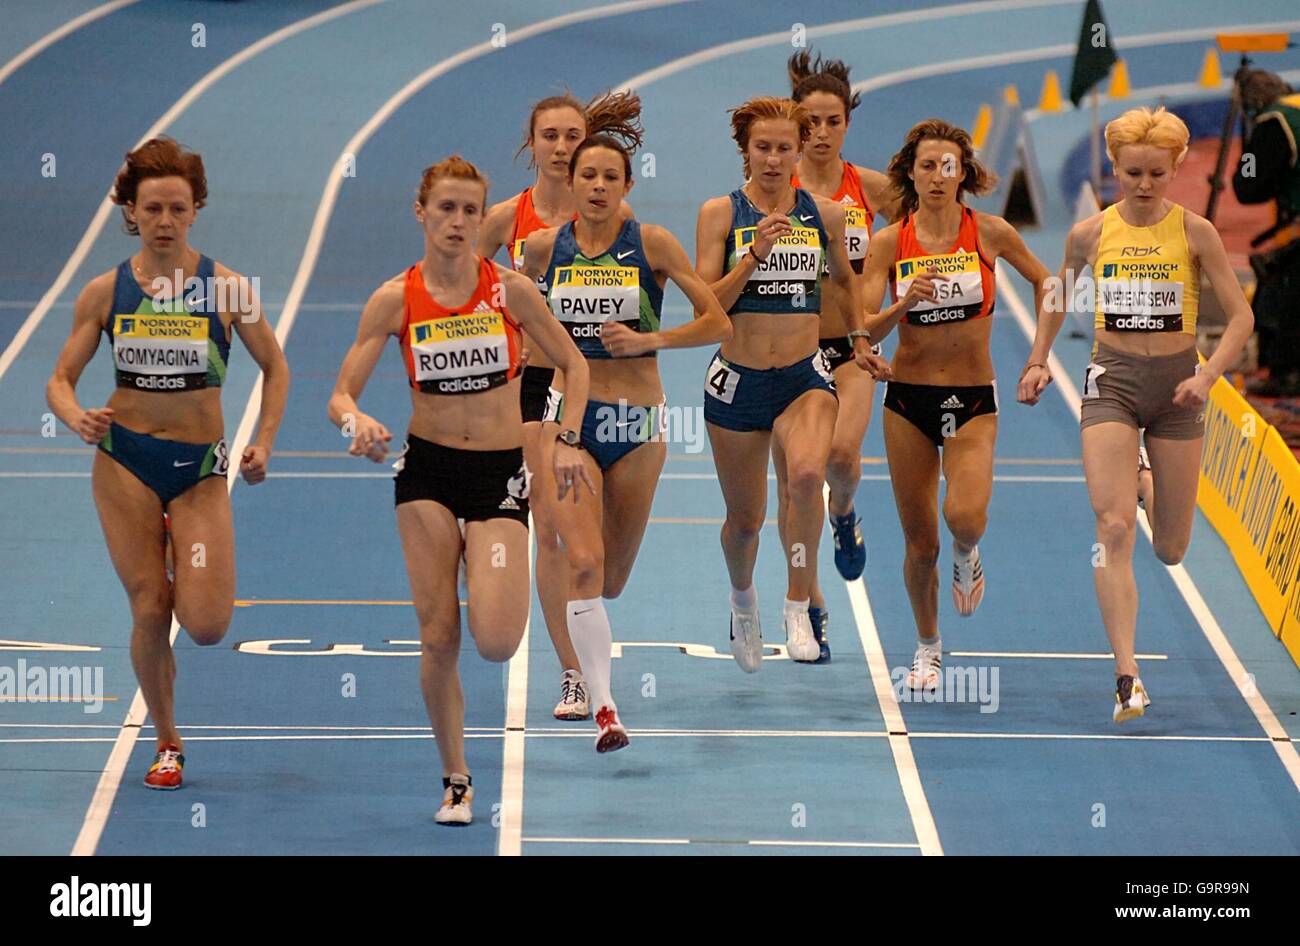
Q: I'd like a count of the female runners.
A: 8